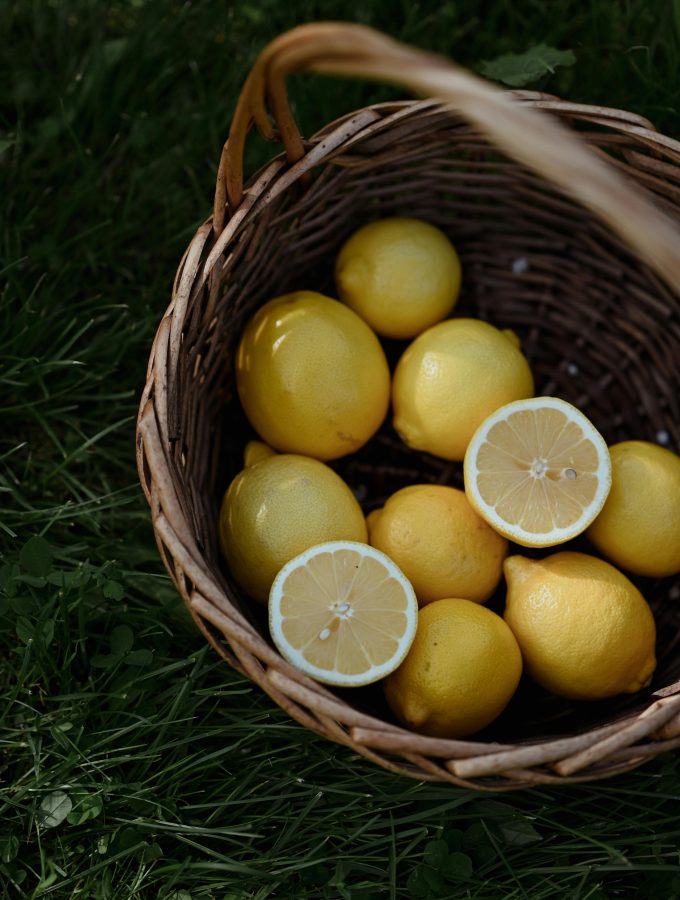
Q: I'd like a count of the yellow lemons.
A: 10